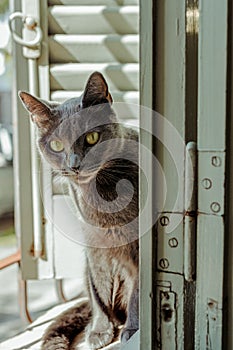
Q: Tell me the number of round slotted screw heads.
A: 6